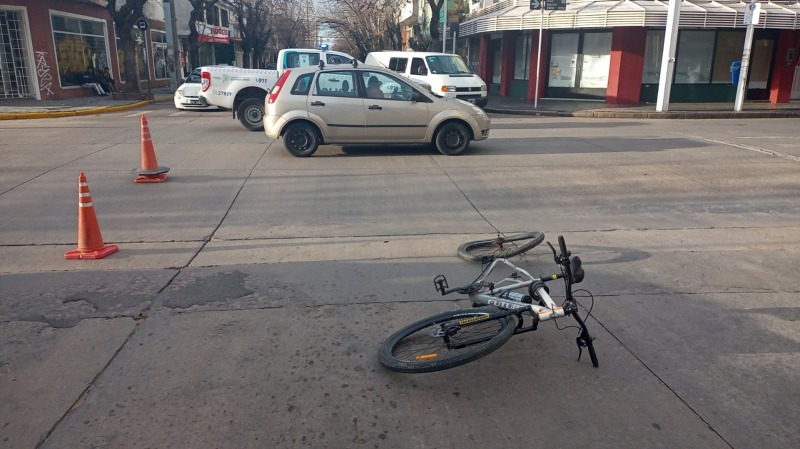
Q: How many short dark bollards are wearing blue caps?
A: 0